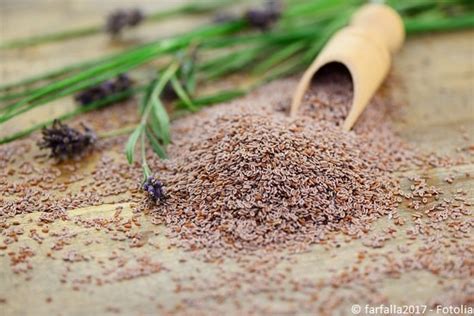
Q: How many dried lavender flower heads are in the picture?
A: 5